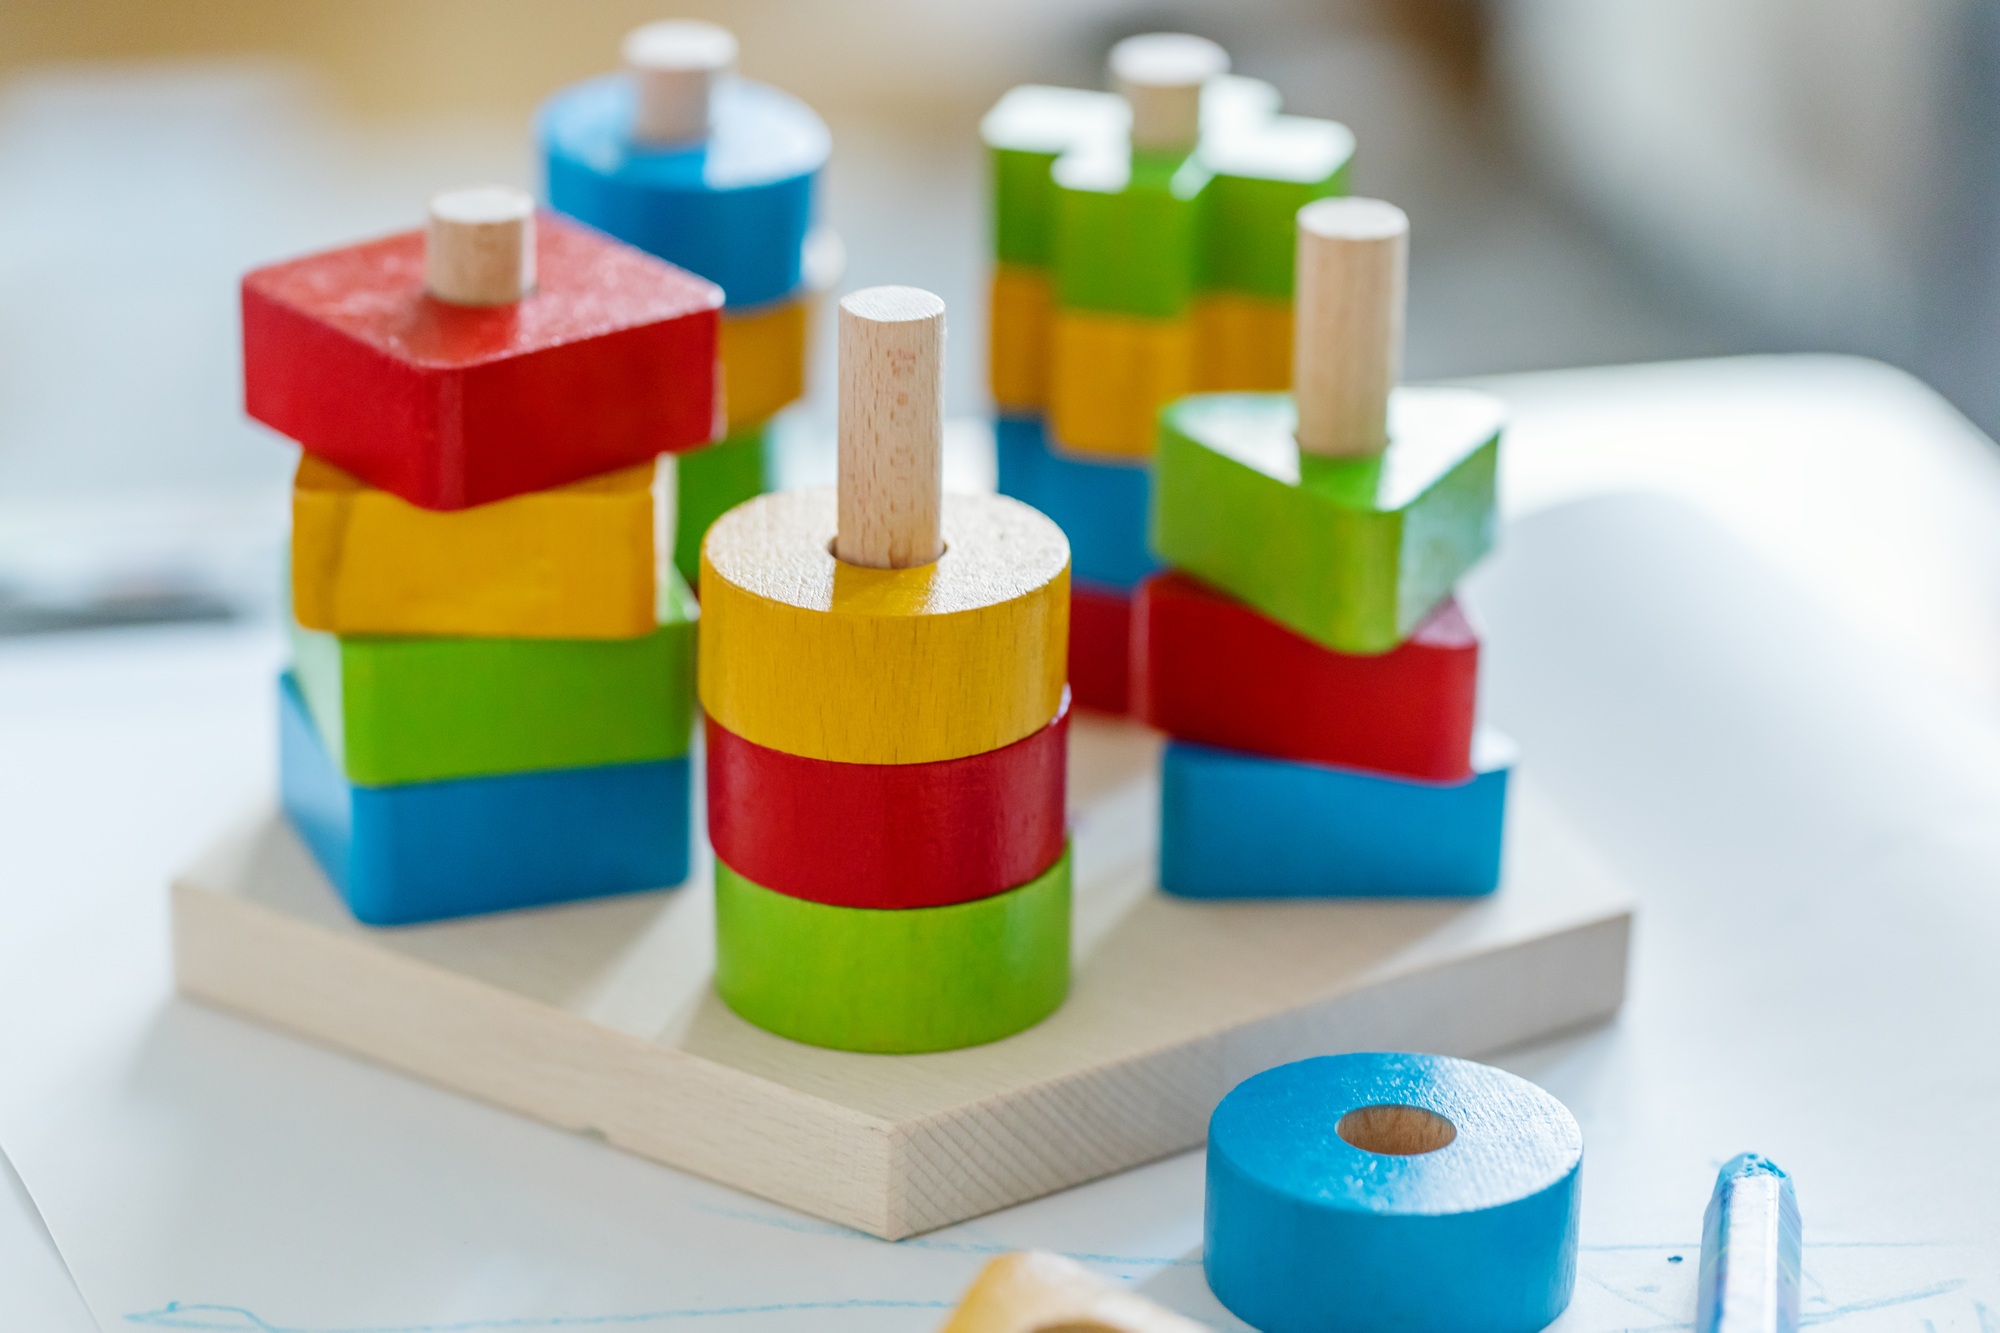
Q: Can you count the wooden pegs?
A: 5